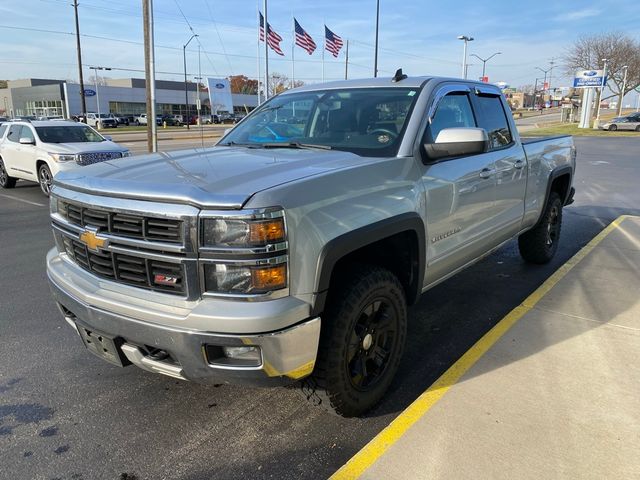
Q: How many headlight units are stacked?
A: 2